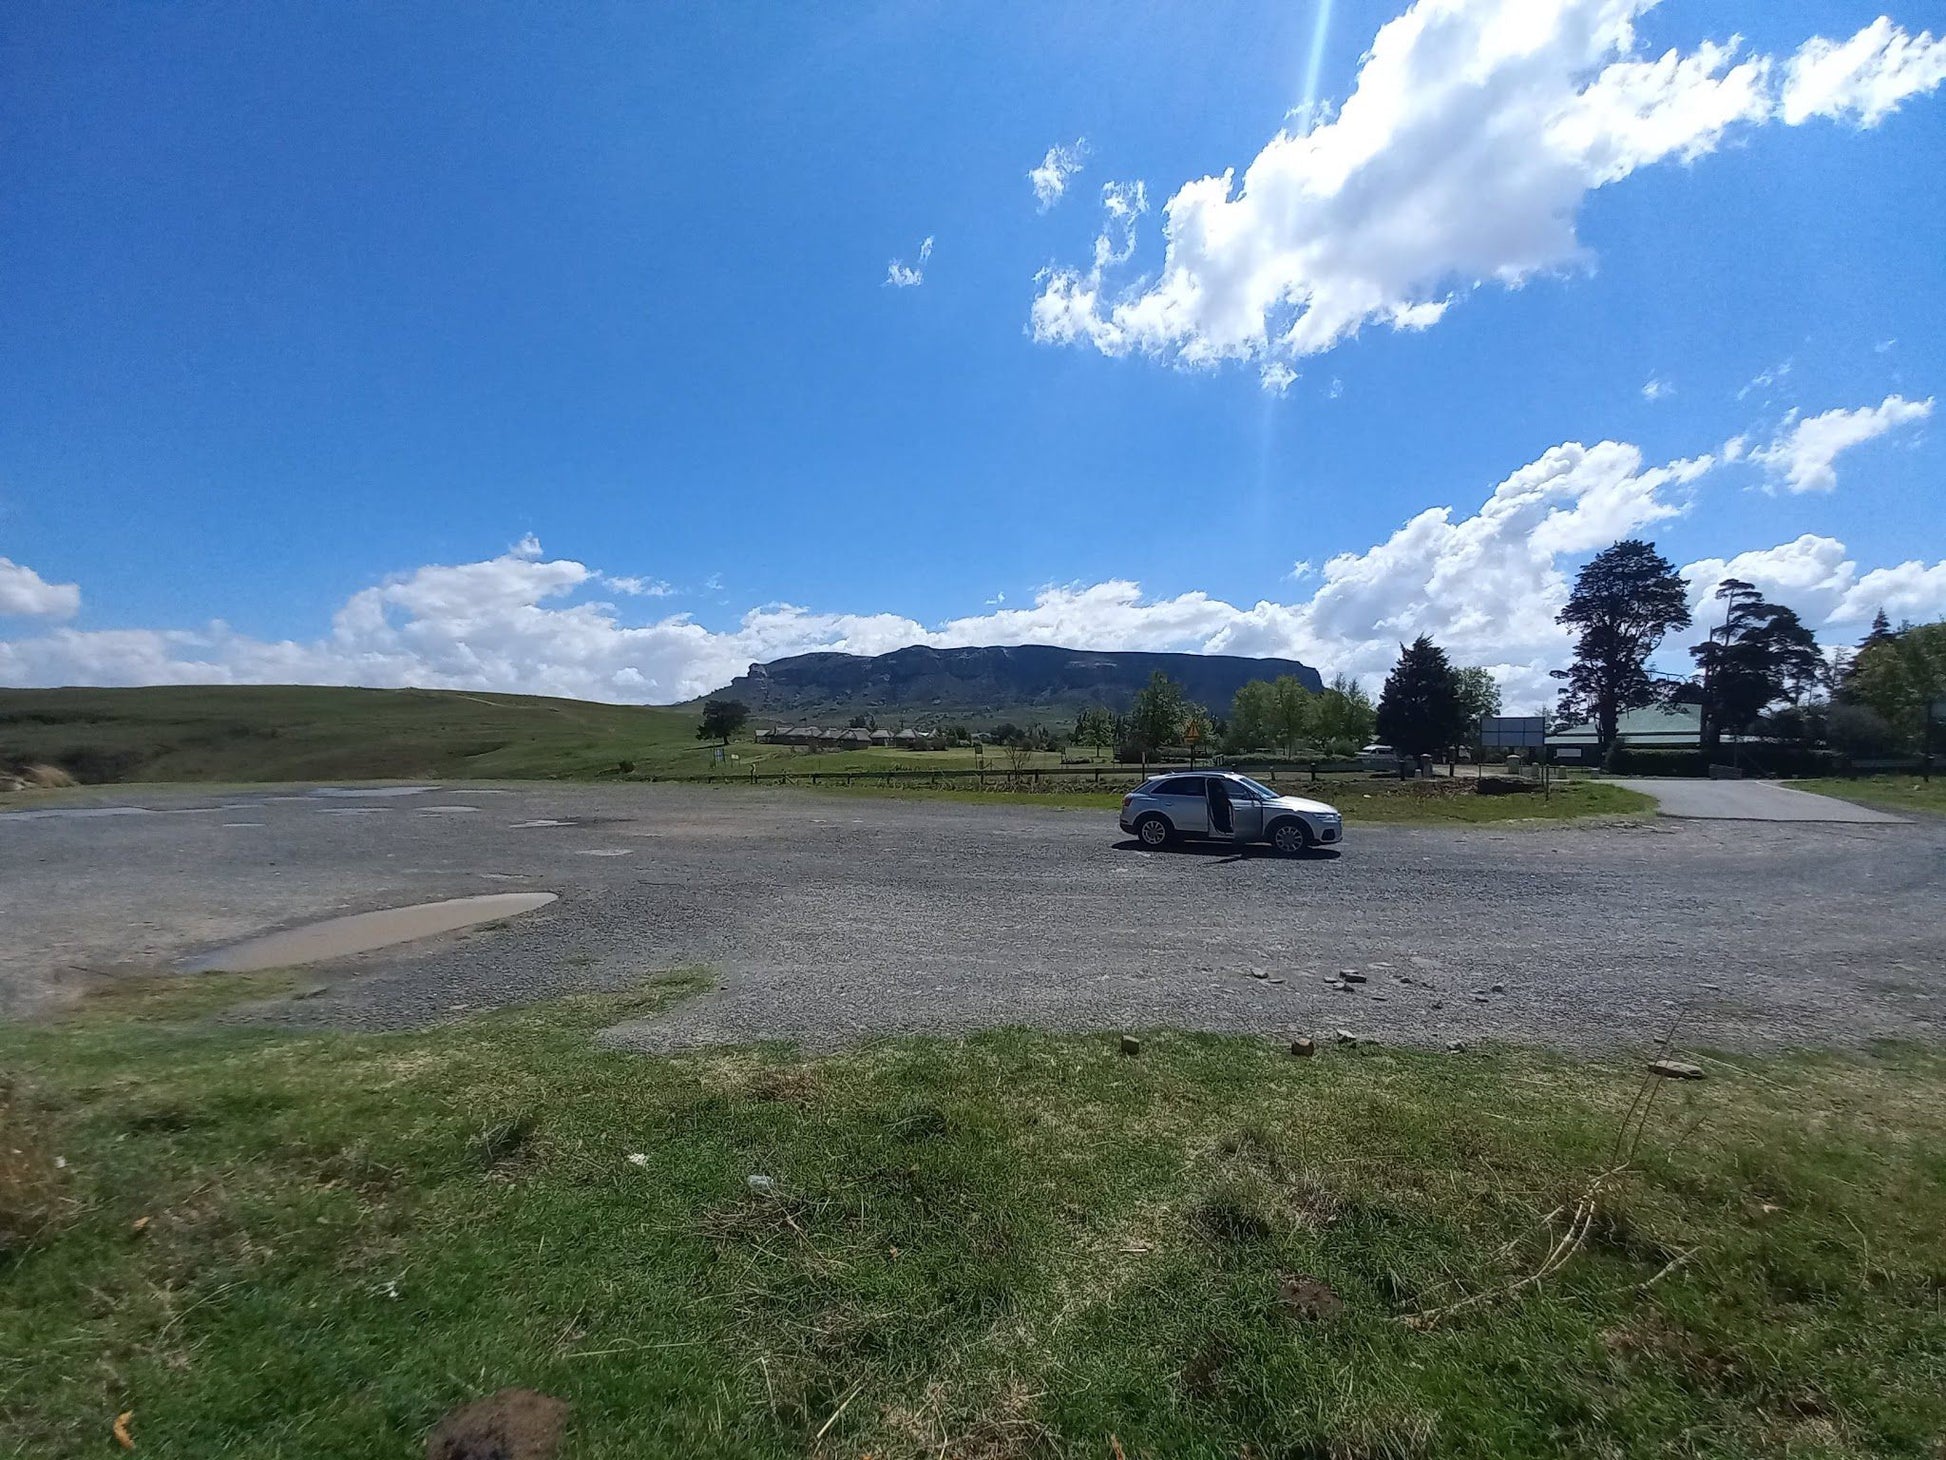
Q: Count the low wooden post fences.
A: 1